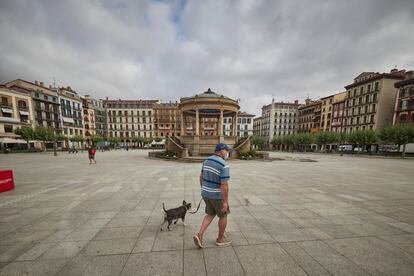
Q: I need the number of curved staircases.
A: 2